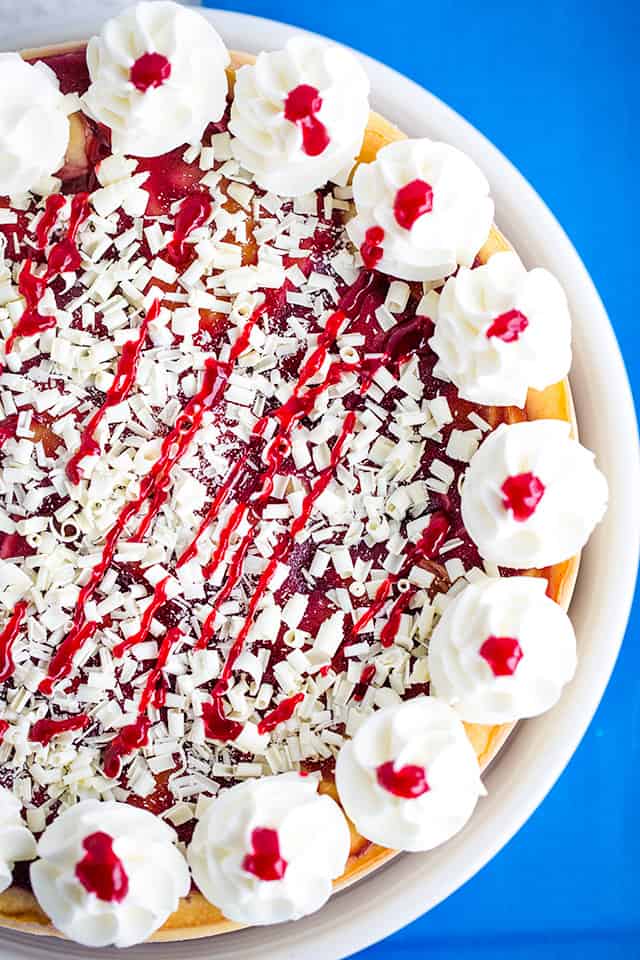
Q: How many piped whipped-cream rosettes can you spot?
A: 11